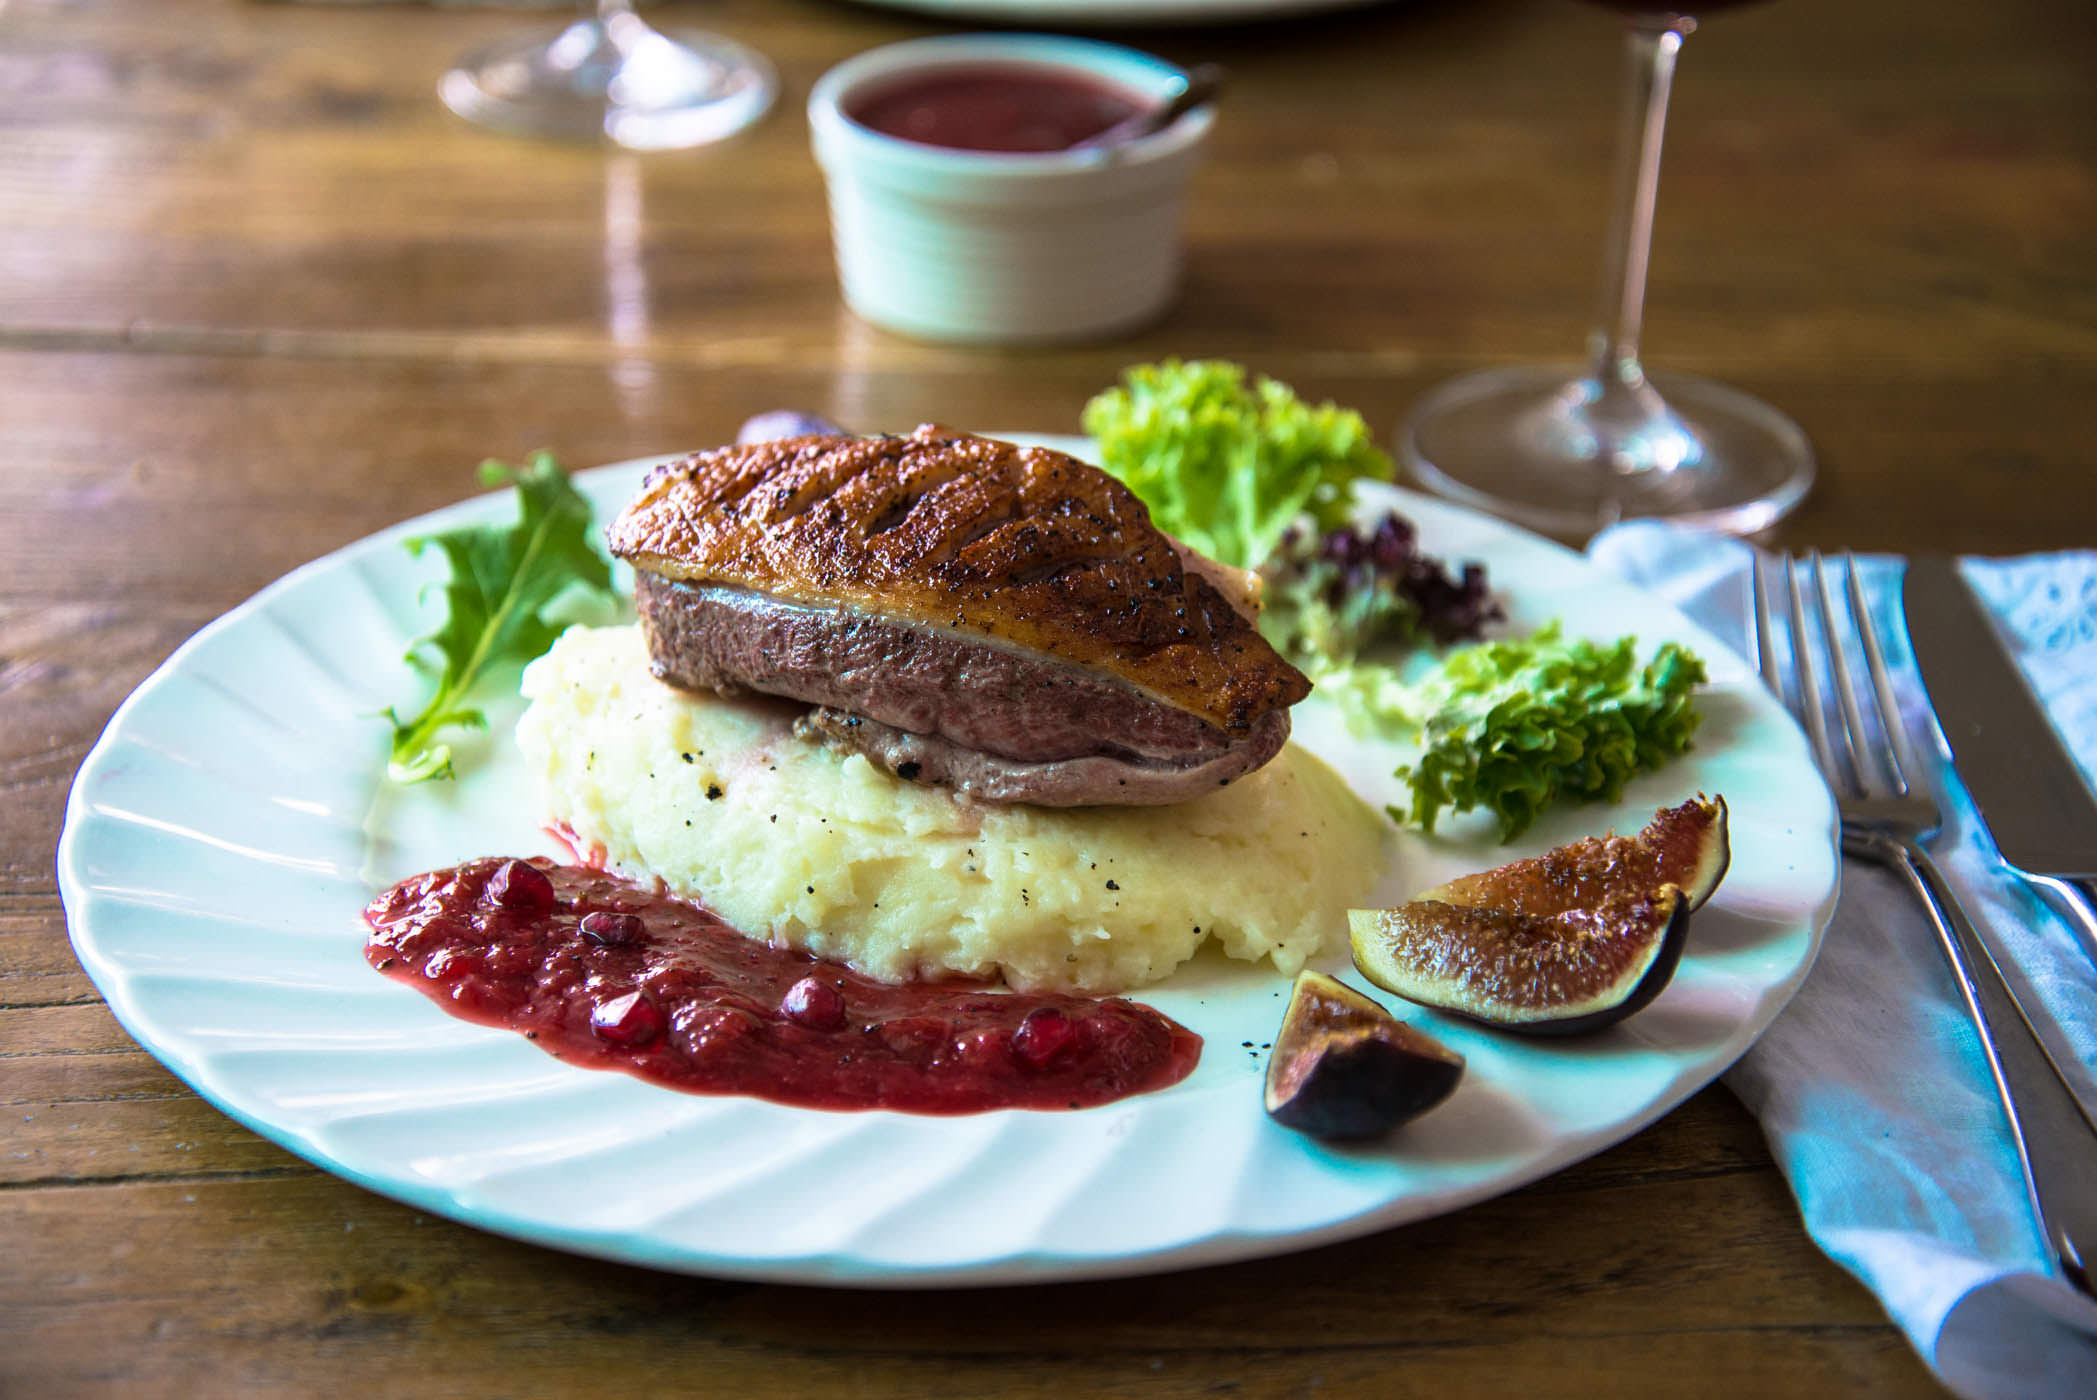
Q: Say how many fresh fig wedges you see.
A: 3